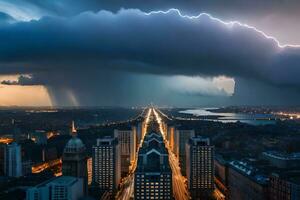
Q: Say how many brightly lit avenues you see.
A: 2